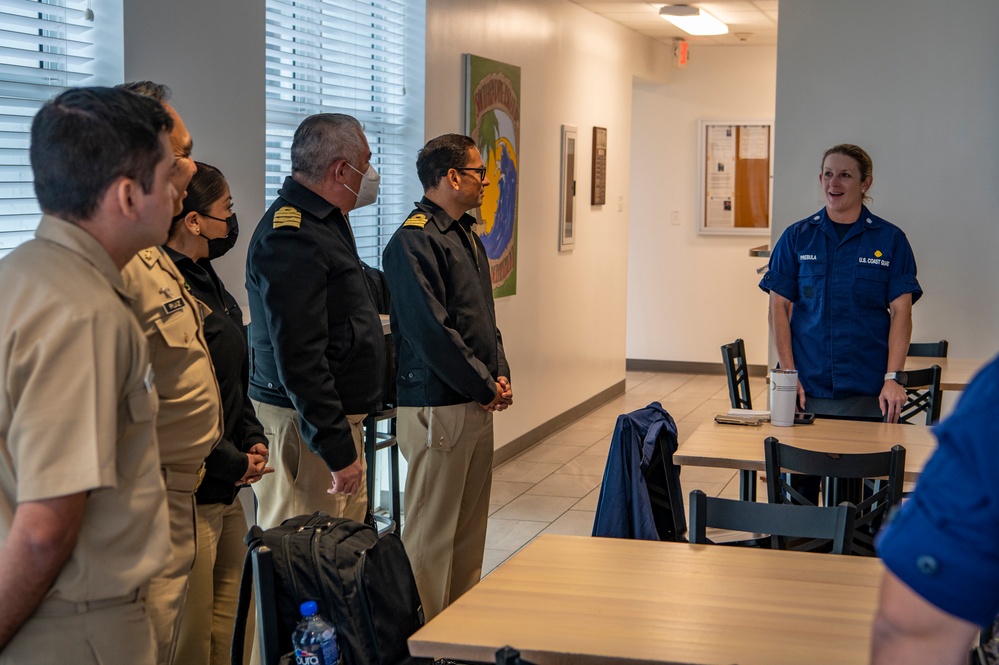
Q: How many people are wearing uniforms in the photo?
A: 7